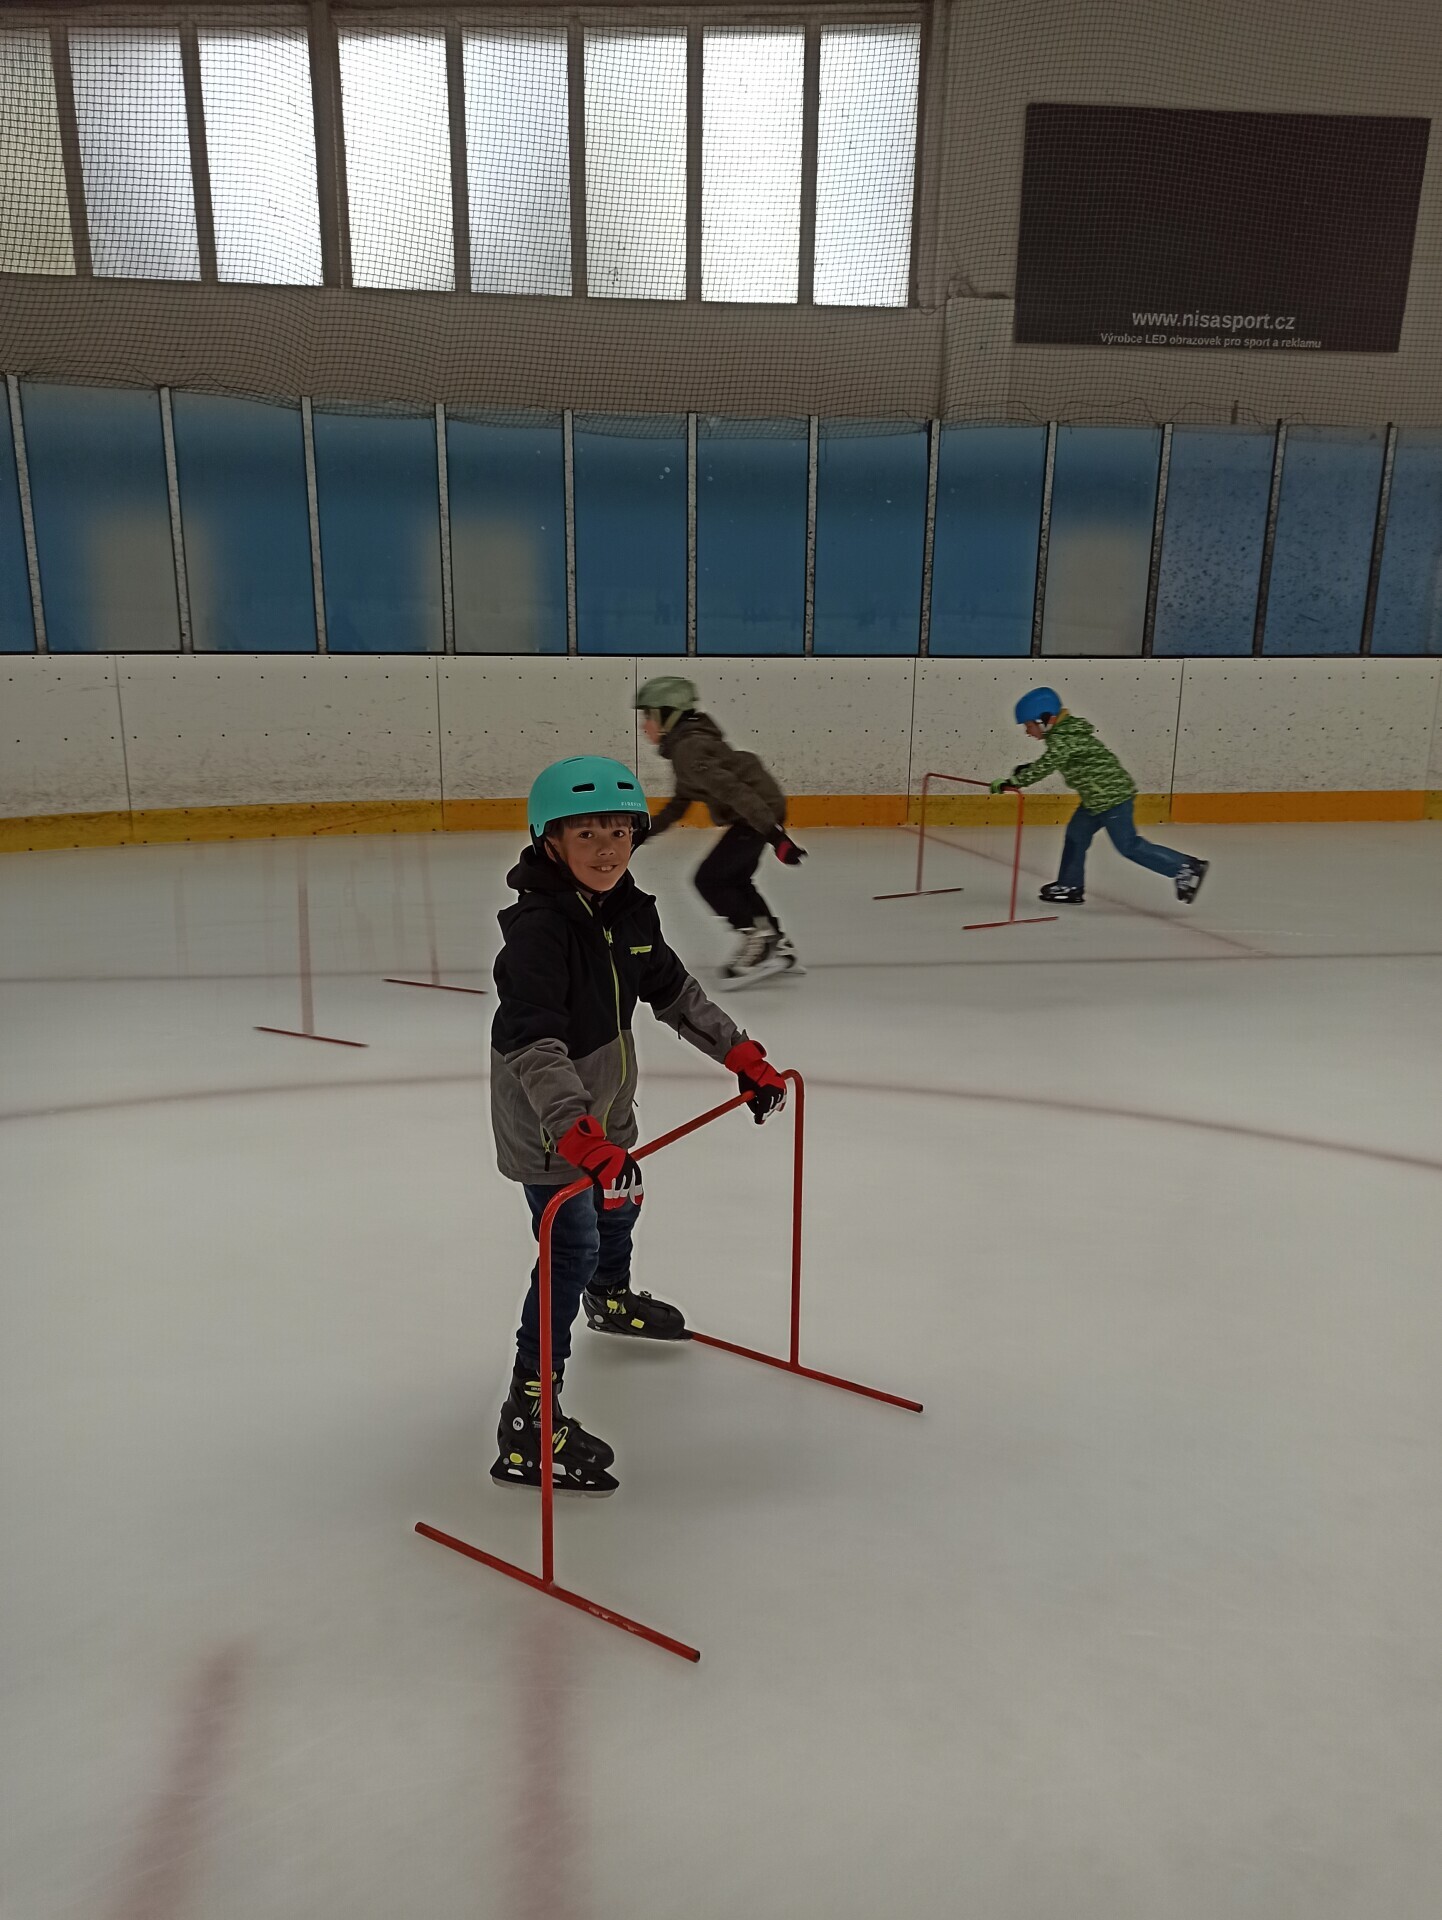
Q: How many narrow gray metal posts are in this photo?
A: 12